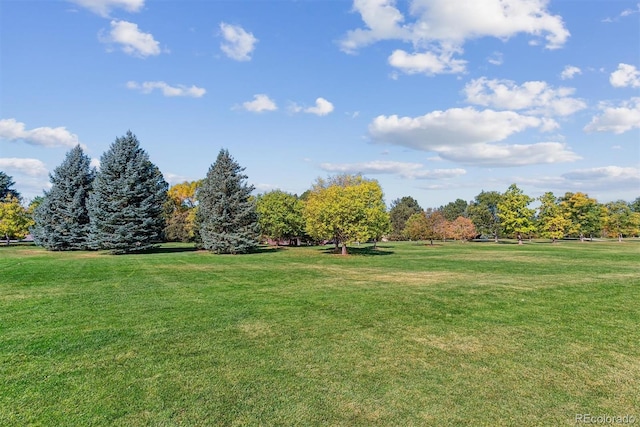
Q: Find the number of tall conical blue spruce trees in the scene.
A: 3